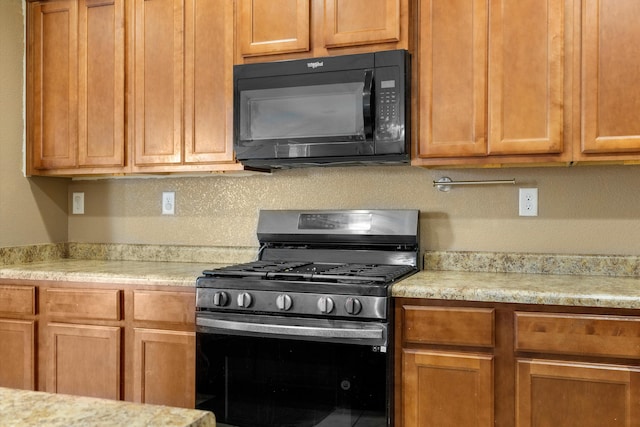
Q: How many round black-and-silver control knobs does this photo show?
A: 5